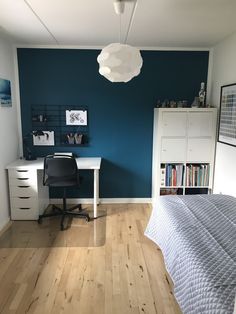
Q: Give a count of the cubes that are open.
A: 4